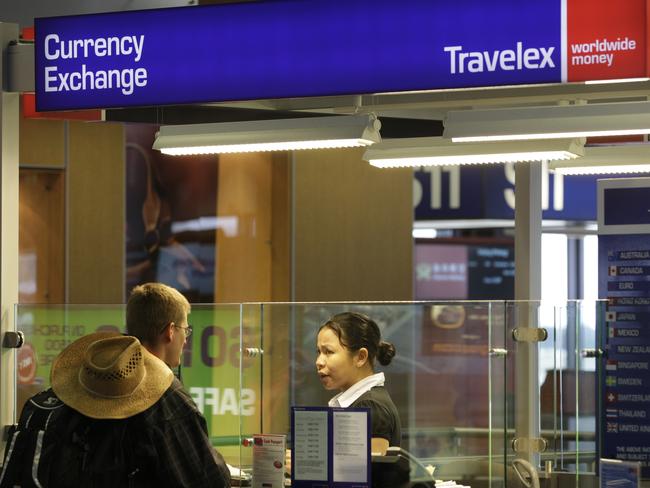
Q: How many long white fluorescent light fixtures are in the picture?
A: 4